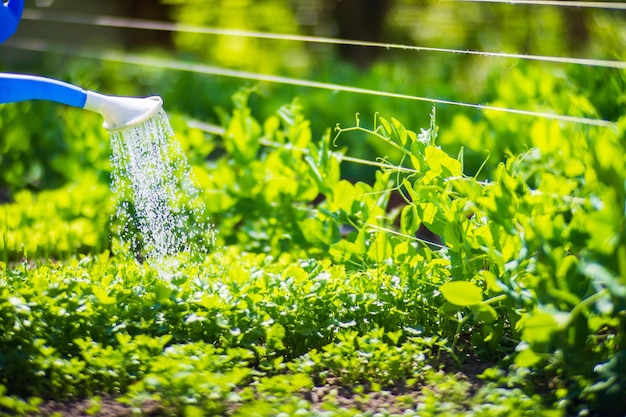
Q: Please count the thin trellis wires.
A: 5